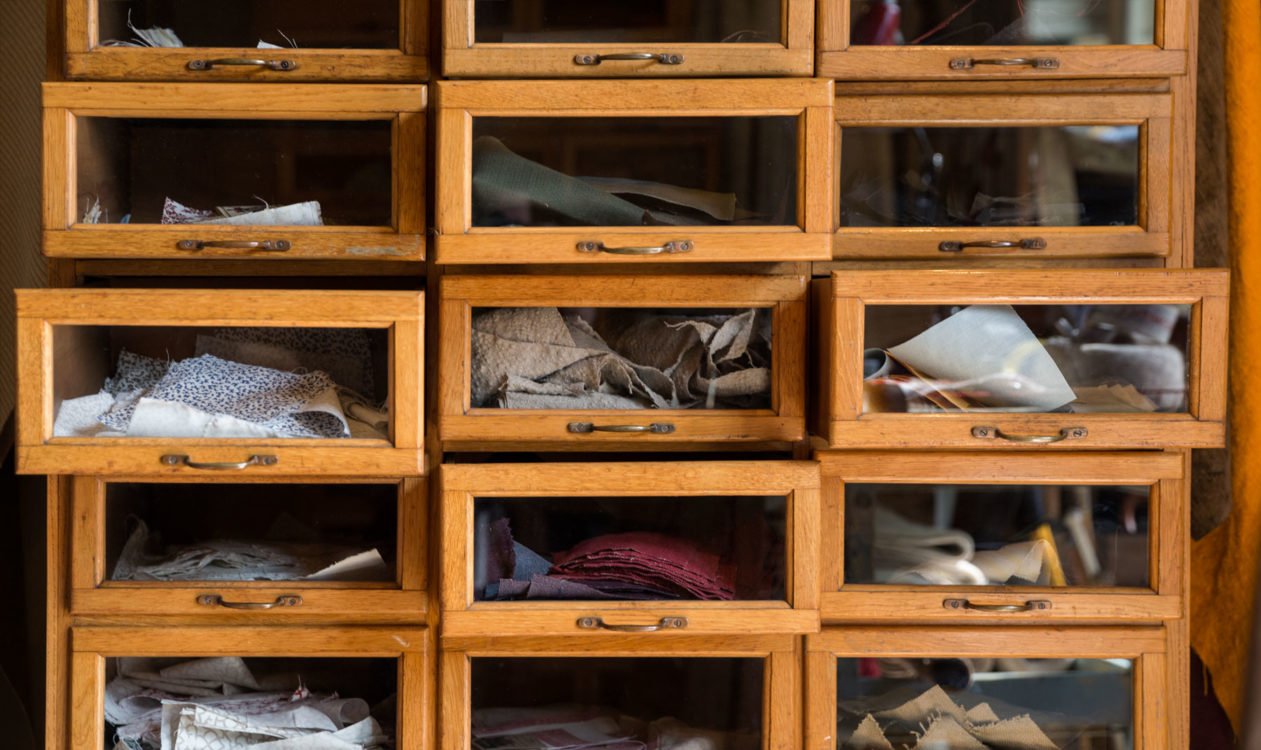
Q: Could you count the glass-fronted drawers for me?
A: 15